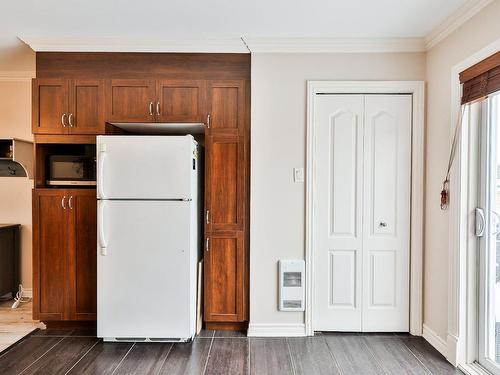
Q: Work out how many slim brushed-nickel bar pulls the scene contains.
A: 9